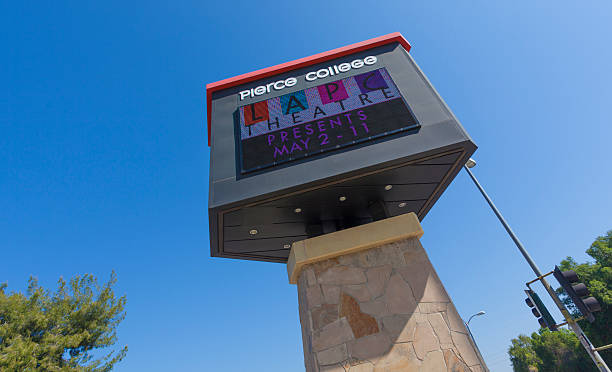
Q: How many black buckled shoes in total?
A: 0